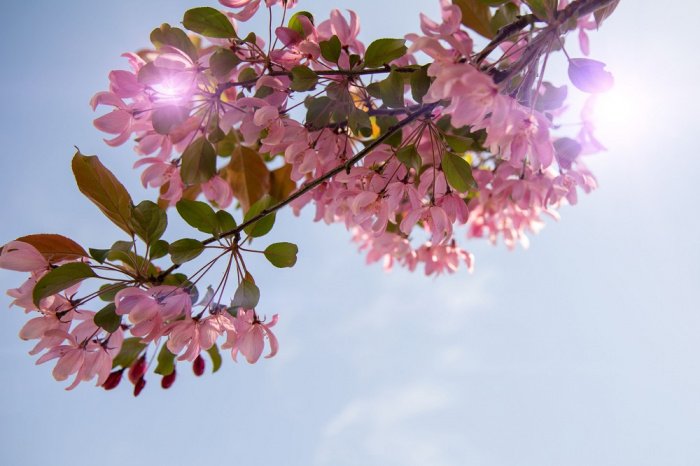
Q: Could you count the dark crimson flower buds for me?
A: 5